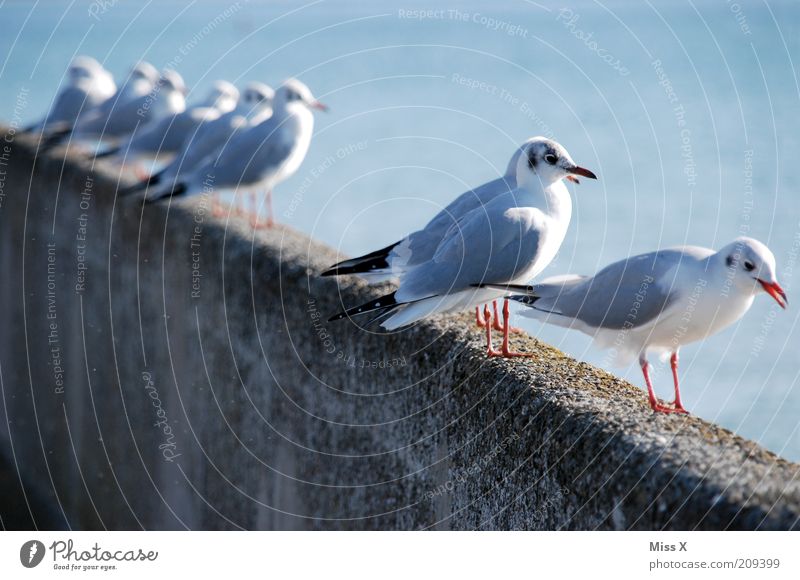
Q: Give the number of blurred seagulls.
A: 6